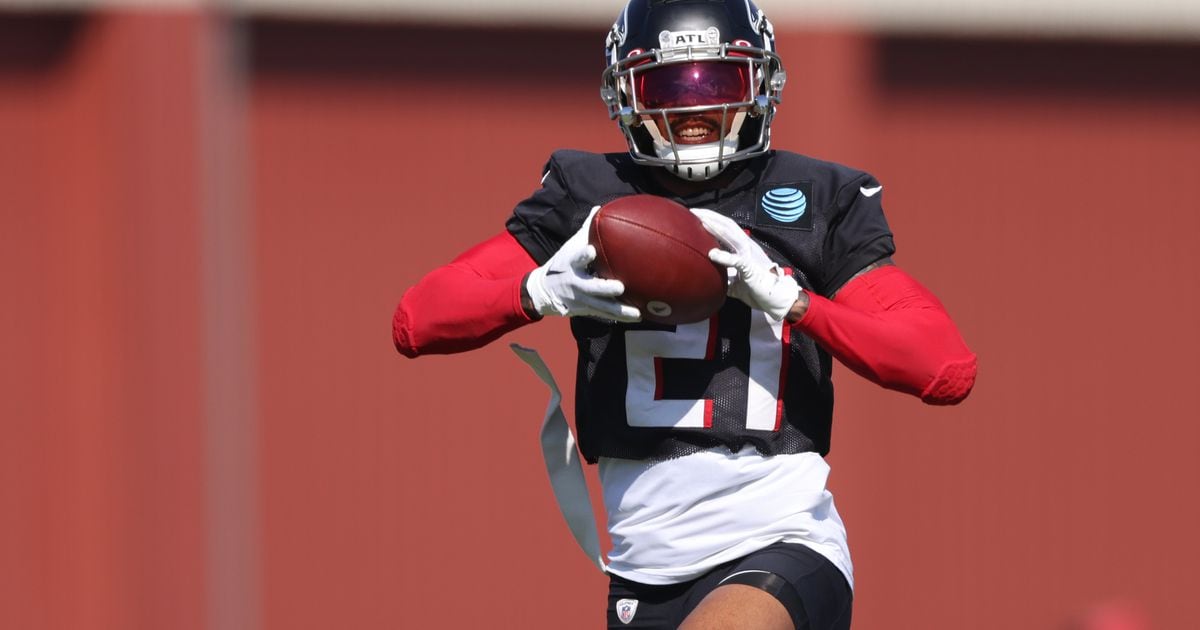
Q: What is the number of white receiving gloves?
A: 2